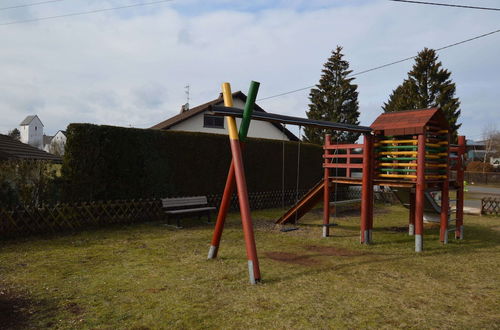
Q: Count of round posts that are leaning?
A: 2